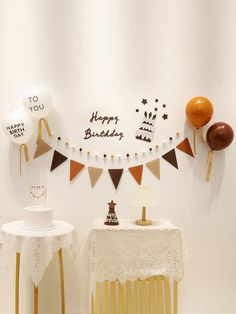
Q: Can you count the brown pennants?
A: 3